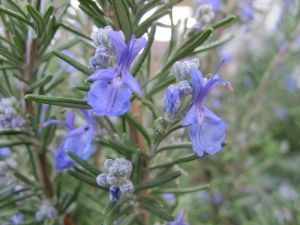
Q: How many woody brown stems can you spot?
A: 2